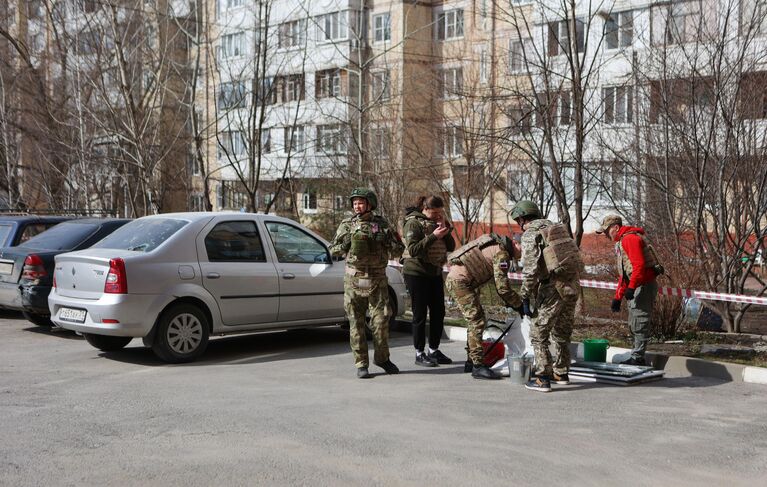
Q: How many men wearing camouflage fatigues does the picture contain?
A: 3